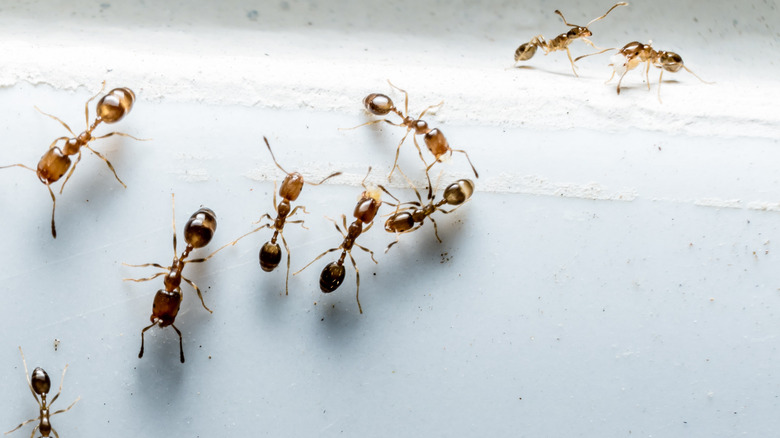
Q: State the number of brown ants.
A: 9